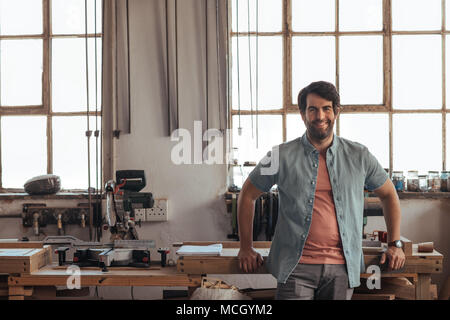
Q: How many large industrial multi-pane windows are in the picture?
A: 2